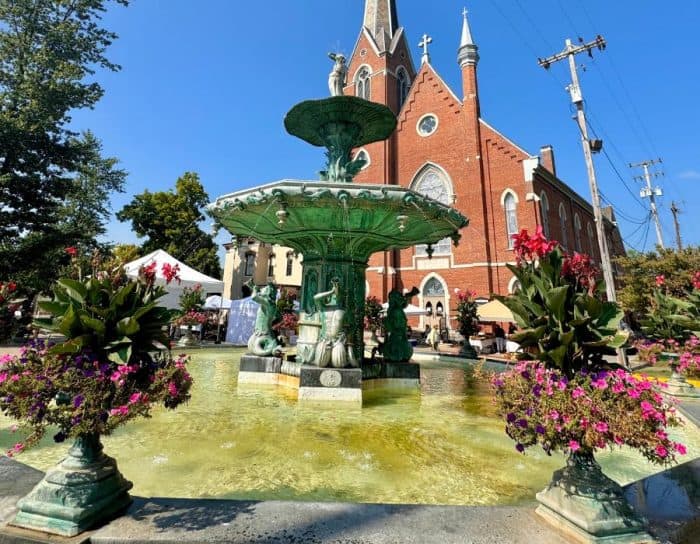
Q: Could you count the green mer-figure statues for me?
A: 3